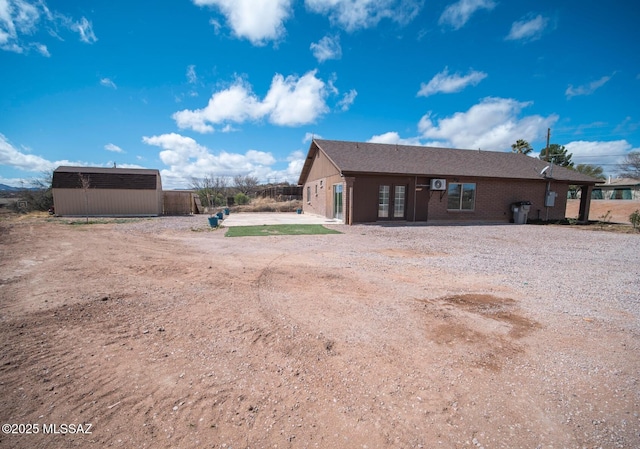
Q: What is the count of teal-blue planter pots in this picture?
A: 4